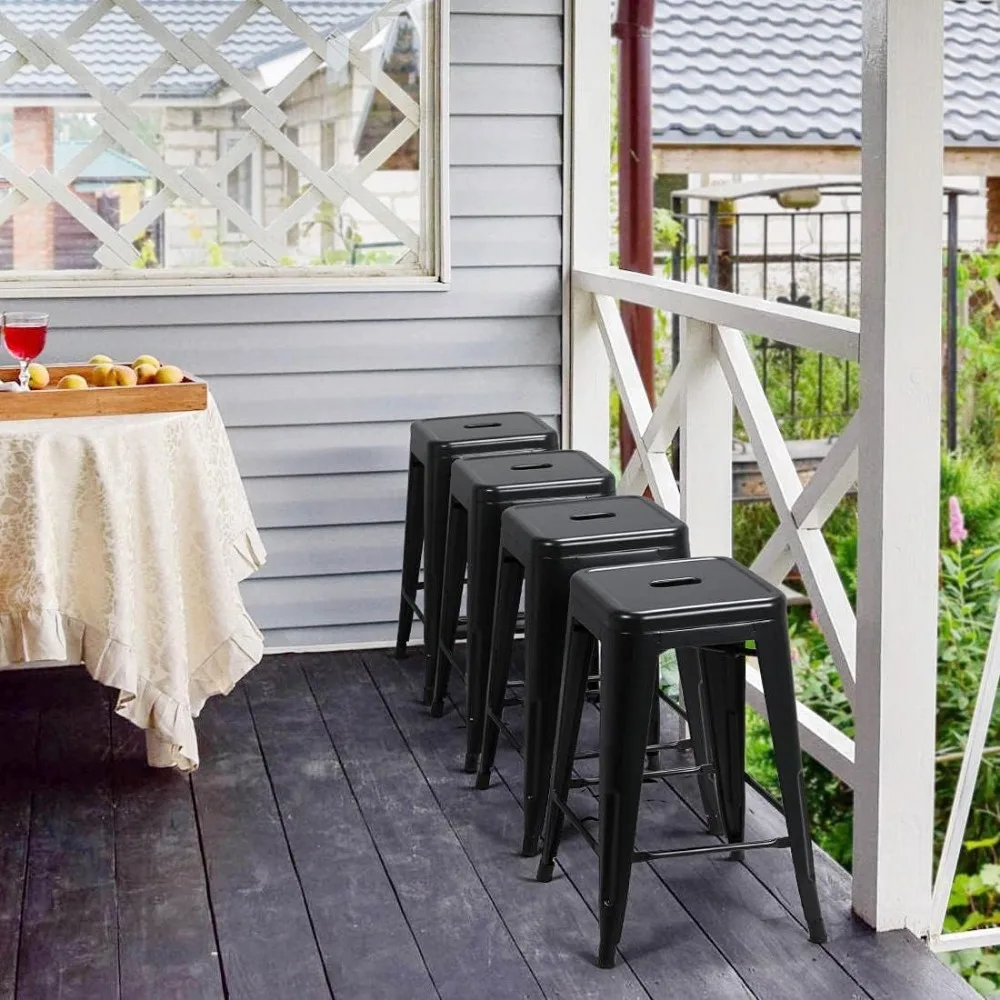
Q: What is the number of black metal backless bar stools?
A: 4